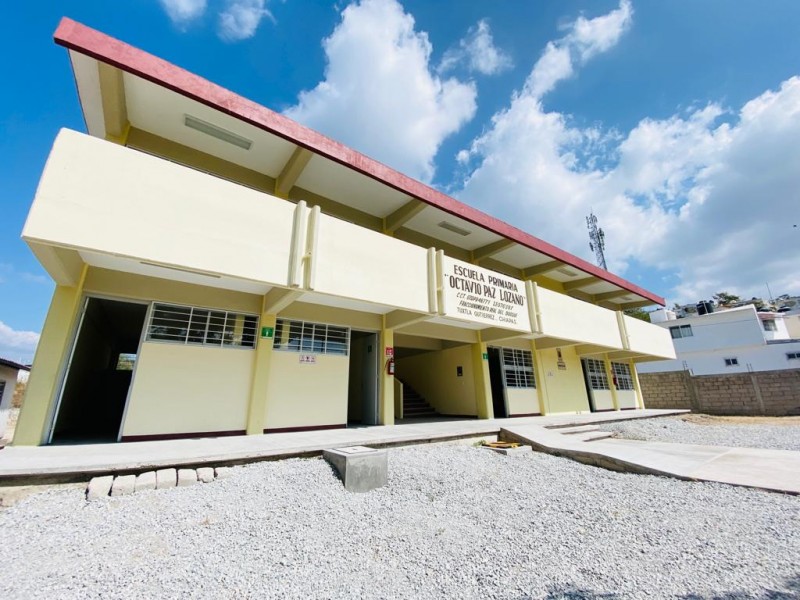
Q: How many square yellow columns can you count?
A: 7